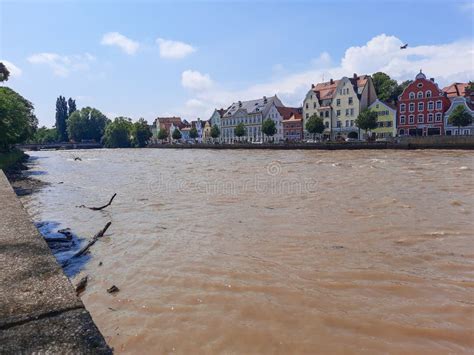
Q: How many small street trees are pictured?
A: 9